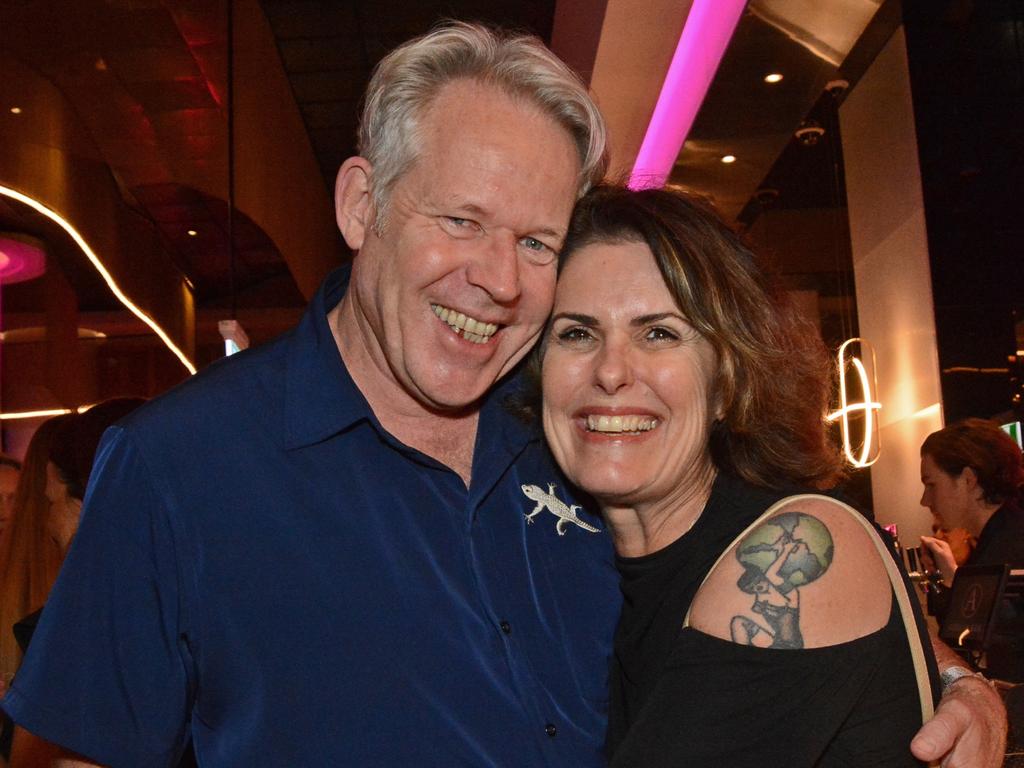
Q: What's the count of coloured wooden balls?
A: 0